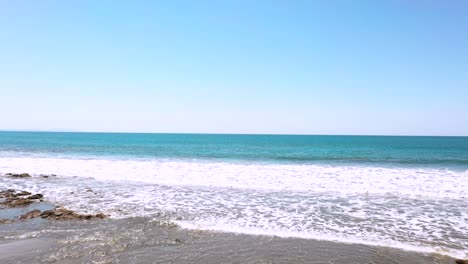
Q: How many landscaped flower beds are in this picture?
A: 0